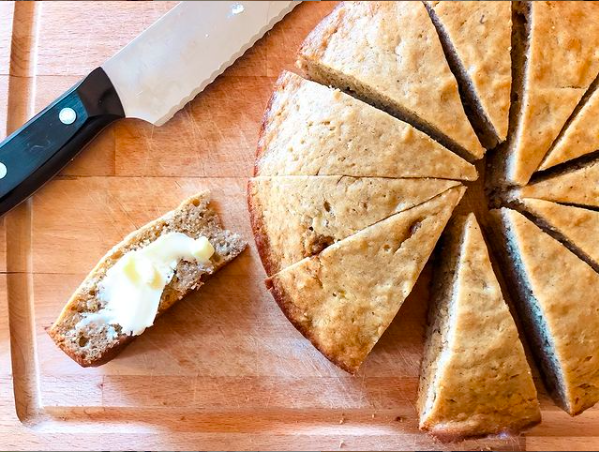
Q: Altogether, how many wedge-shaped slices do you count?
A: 11